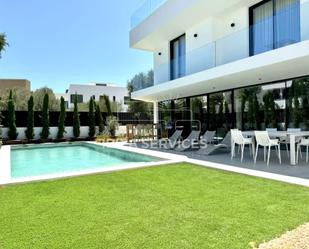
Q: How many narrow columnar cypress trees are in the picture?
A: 8